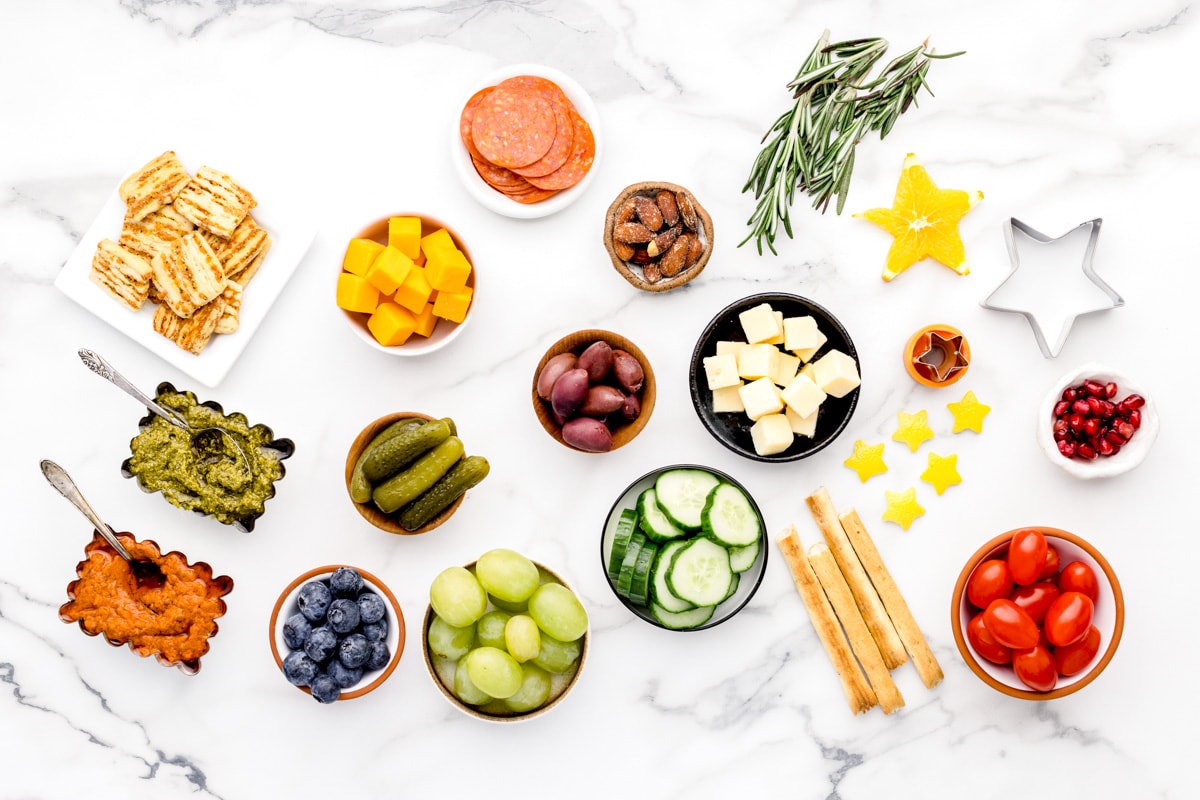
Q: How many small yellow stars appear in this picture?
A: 5